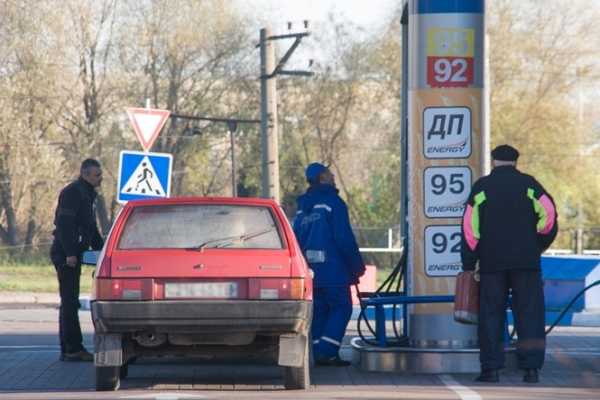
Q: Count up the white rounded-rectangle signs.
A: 3